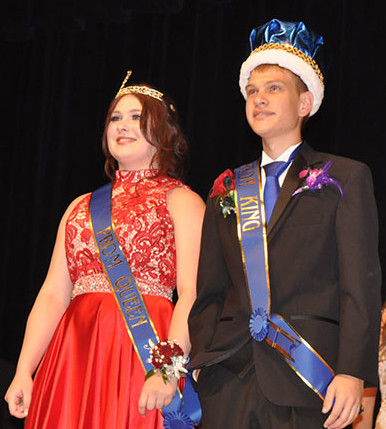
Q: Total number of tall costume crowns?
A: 1